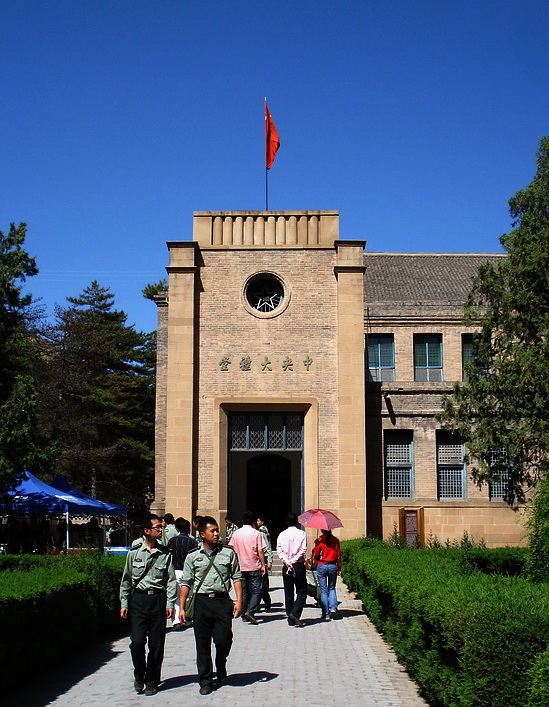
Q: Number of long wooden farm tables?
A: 0